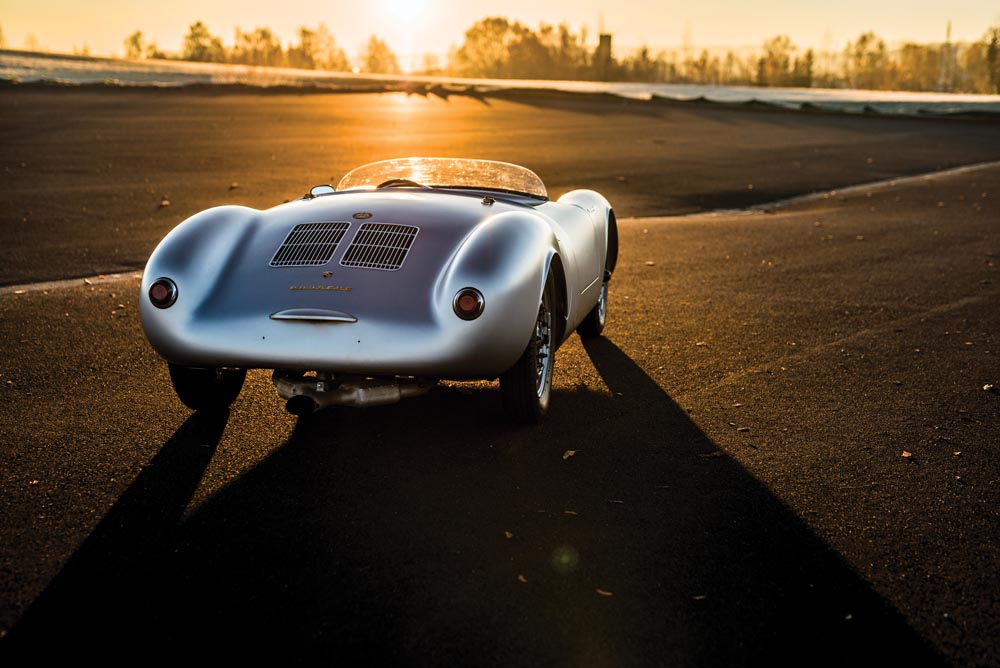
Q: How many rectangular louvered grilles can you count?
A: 2